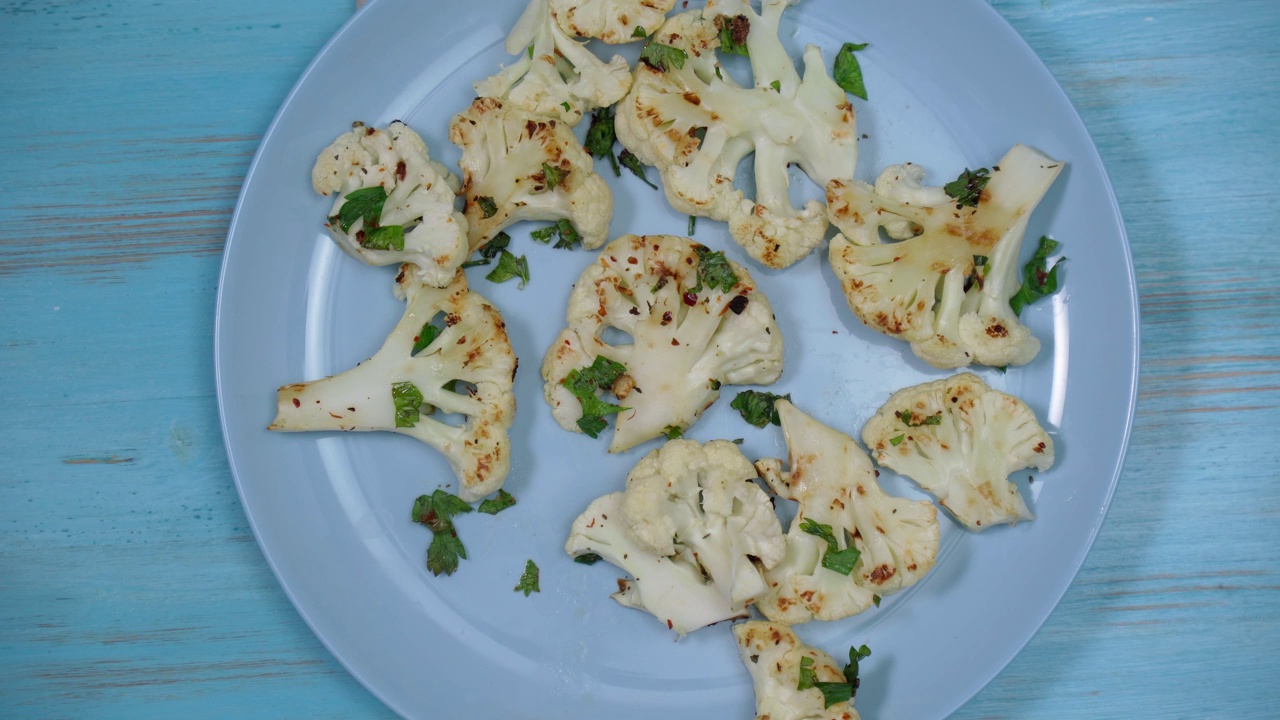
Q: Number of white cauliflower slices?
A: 12